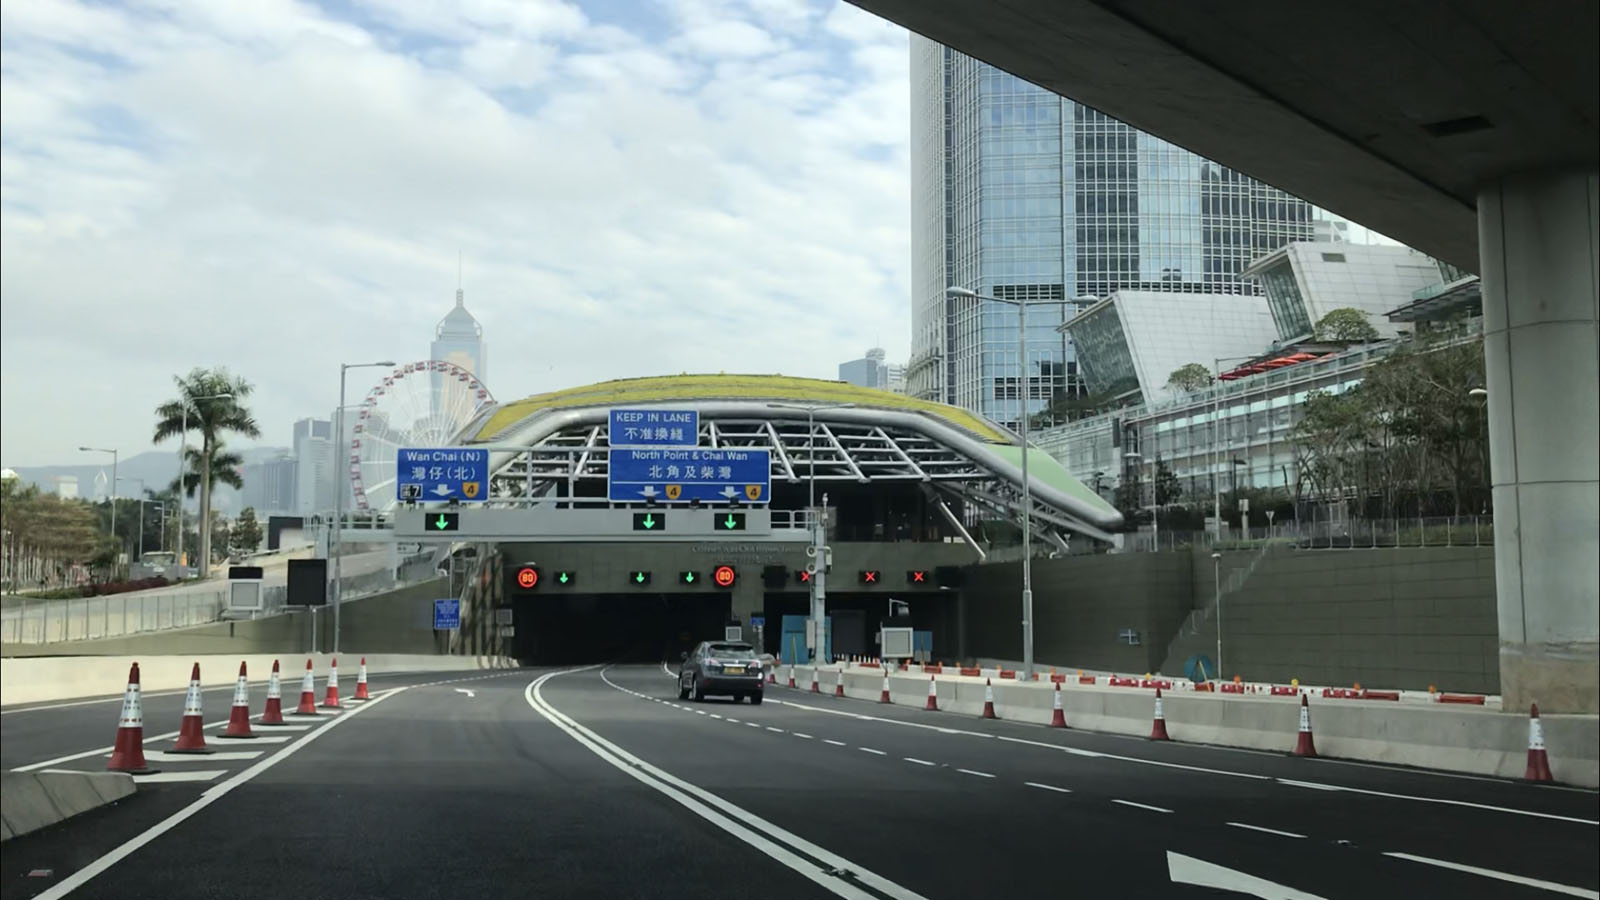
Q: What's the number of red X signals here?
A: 3